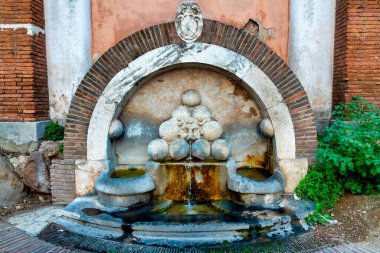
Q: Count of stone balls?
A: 11